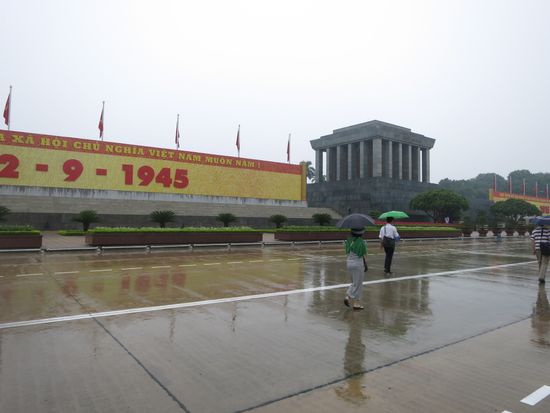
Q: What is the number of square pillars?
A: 11